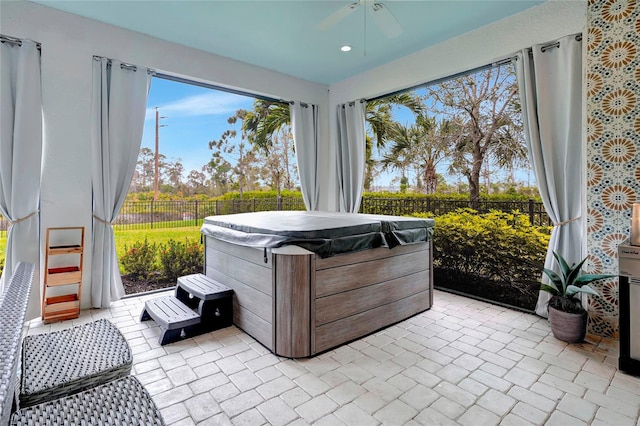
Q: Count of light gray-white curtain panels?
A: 5